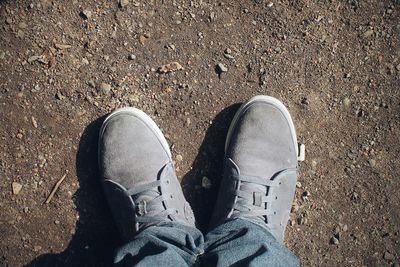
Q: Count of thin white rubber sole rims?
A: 2